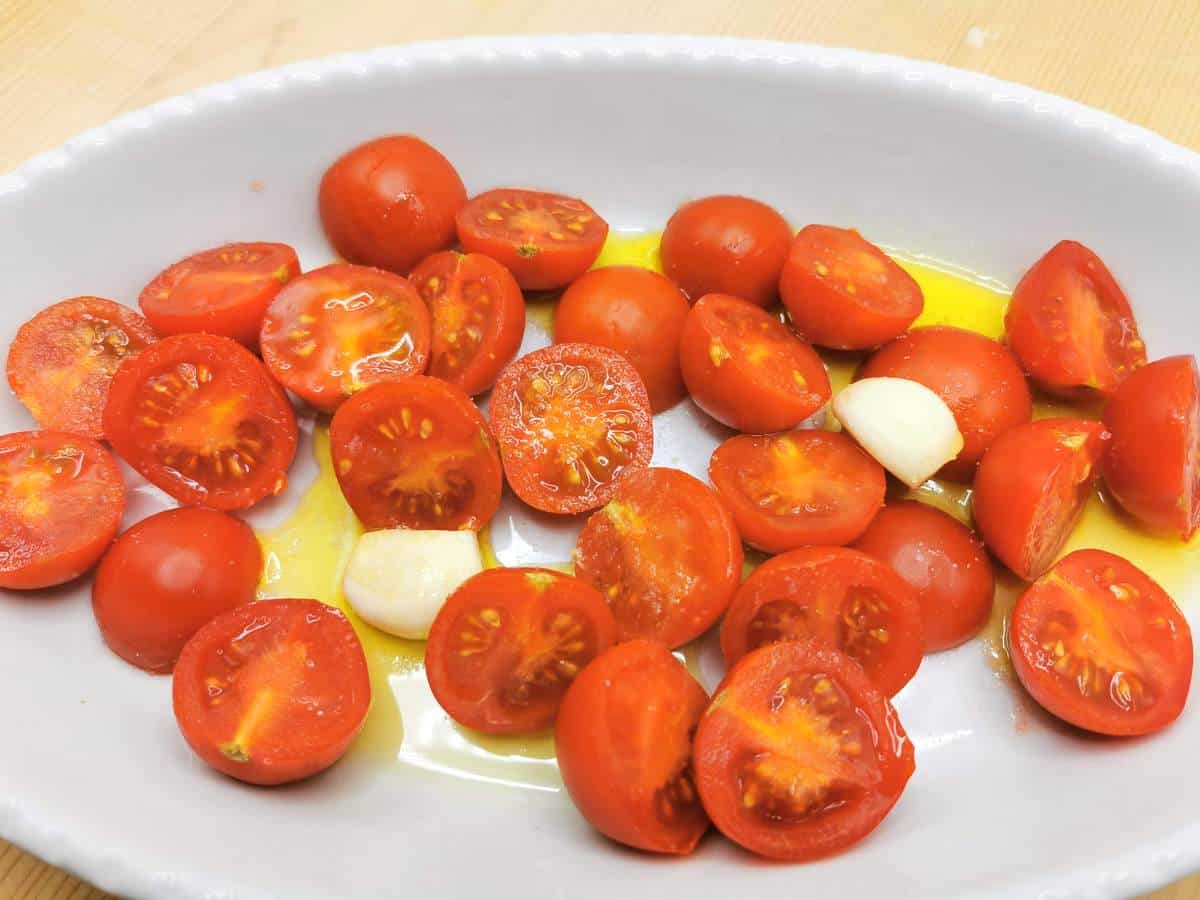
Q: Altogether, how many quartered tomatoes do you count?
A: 0